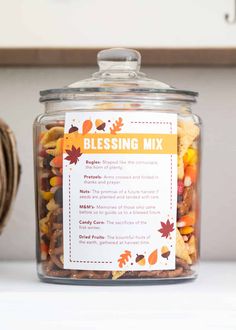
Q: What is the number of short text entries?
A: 6